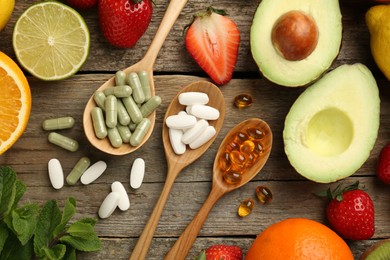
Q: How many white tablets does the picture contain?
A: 13